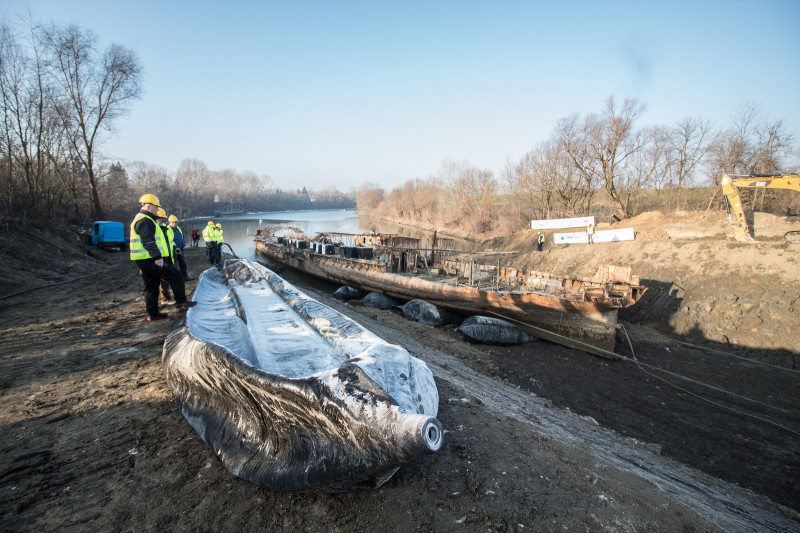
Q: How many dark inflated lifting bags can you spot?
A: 4